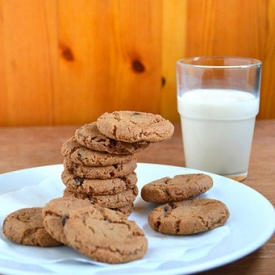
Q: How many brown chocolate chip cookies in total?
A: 12